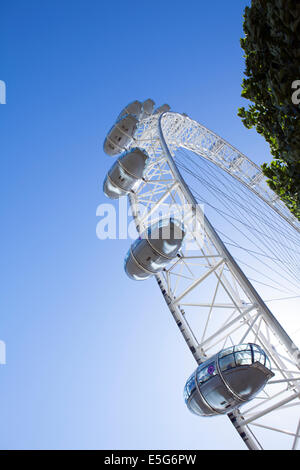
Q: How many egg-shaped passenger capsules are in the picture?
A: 7